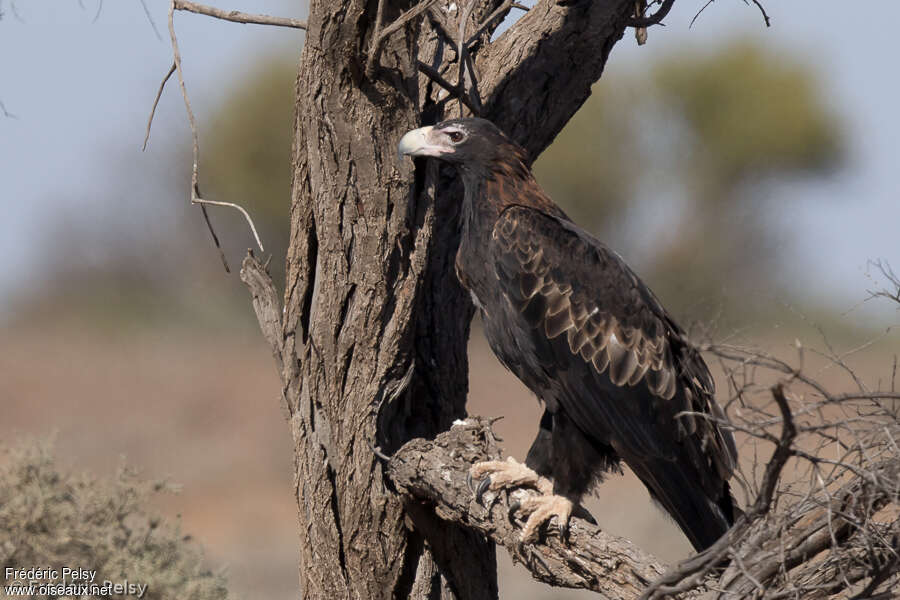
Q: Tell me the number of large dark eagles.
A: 1